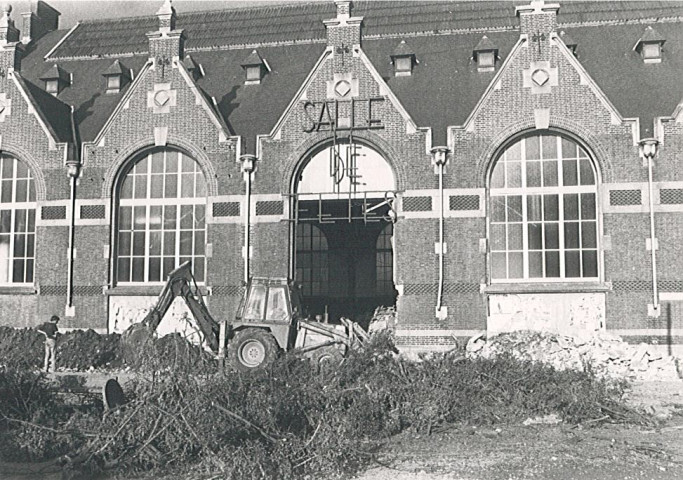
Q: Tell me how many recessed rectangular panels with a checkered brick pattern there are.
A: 8